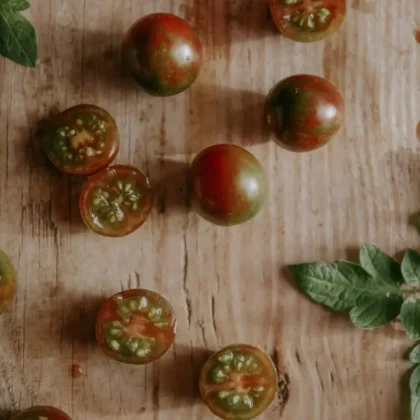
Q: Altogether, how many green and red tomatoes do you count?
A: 10